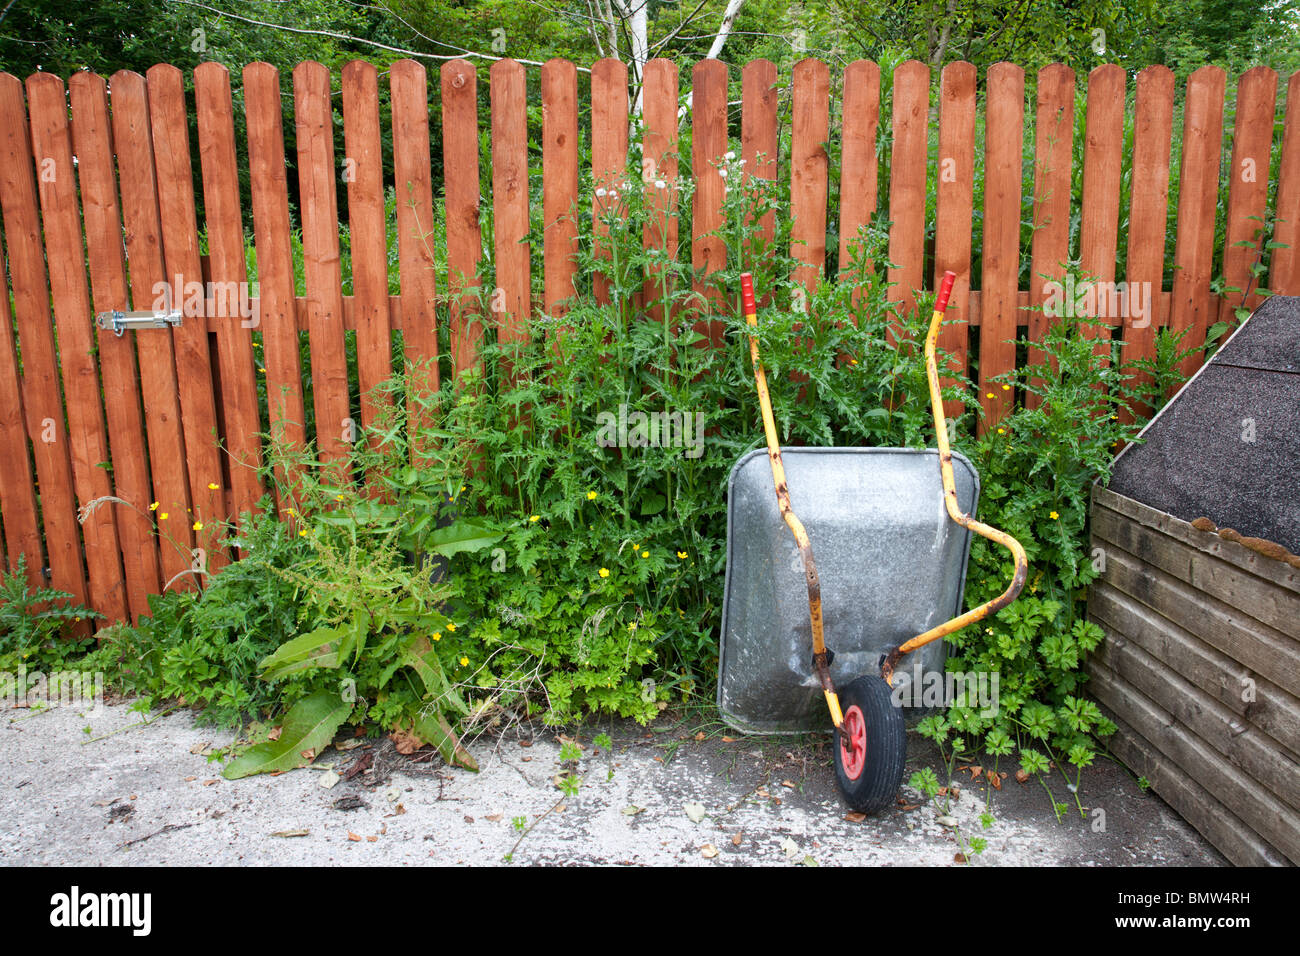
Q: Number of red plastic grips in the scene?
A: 2